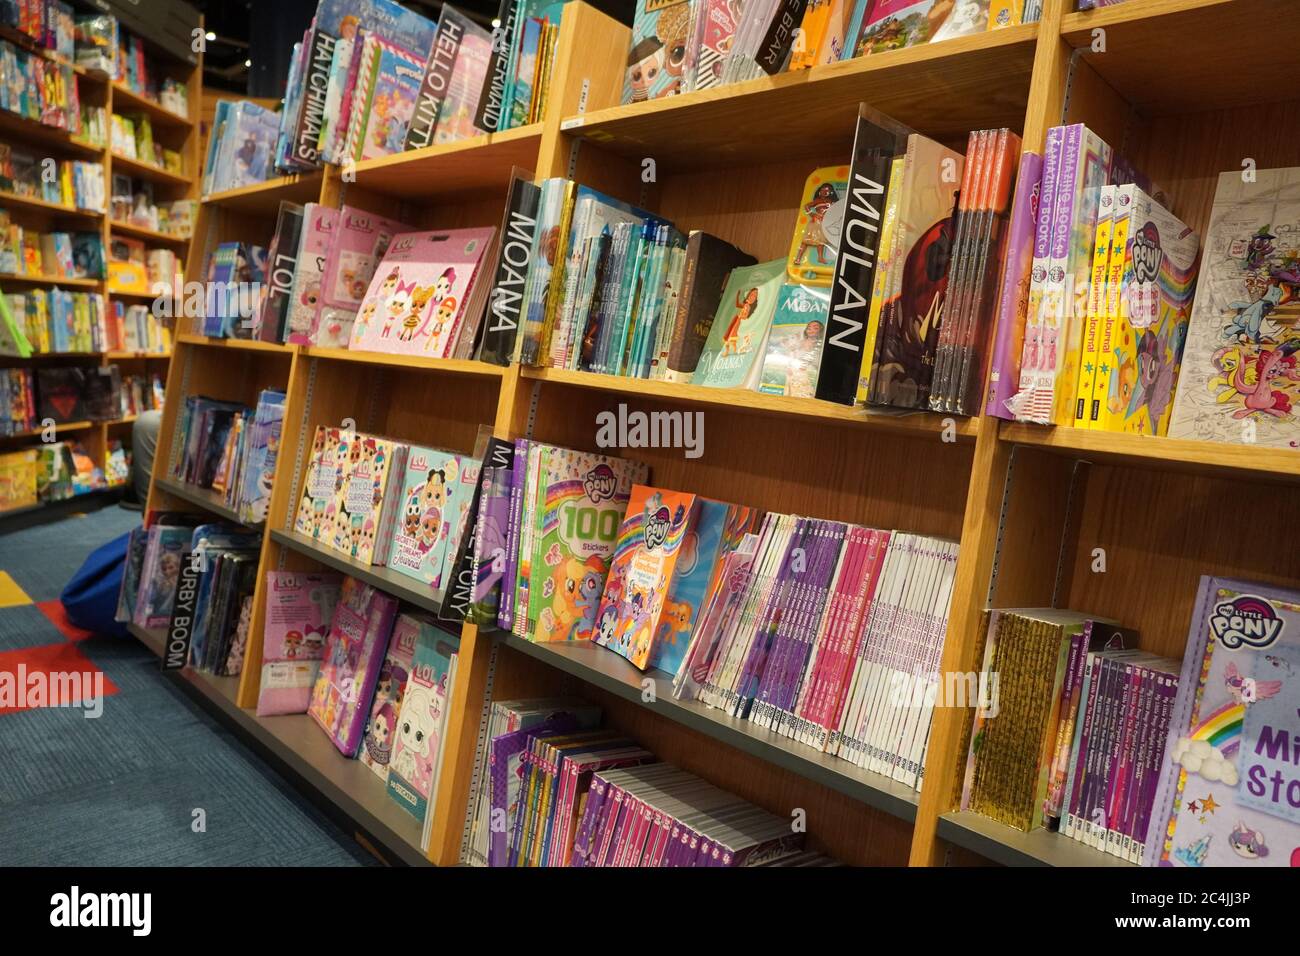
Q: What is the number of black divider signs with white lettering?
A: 9